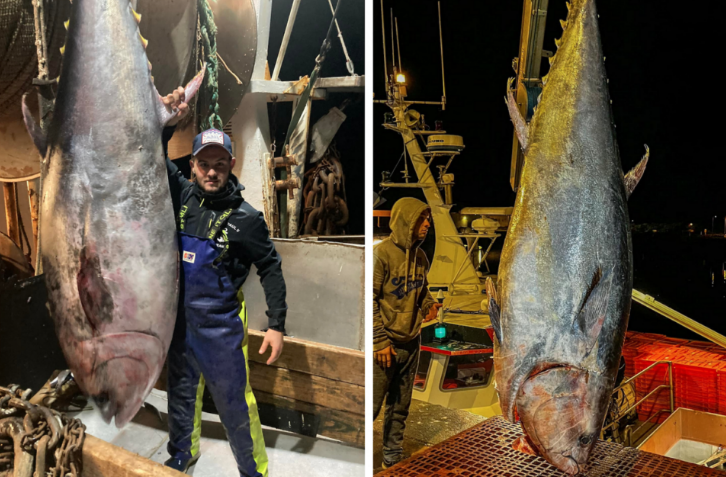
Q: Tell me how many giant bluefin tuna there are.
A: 2